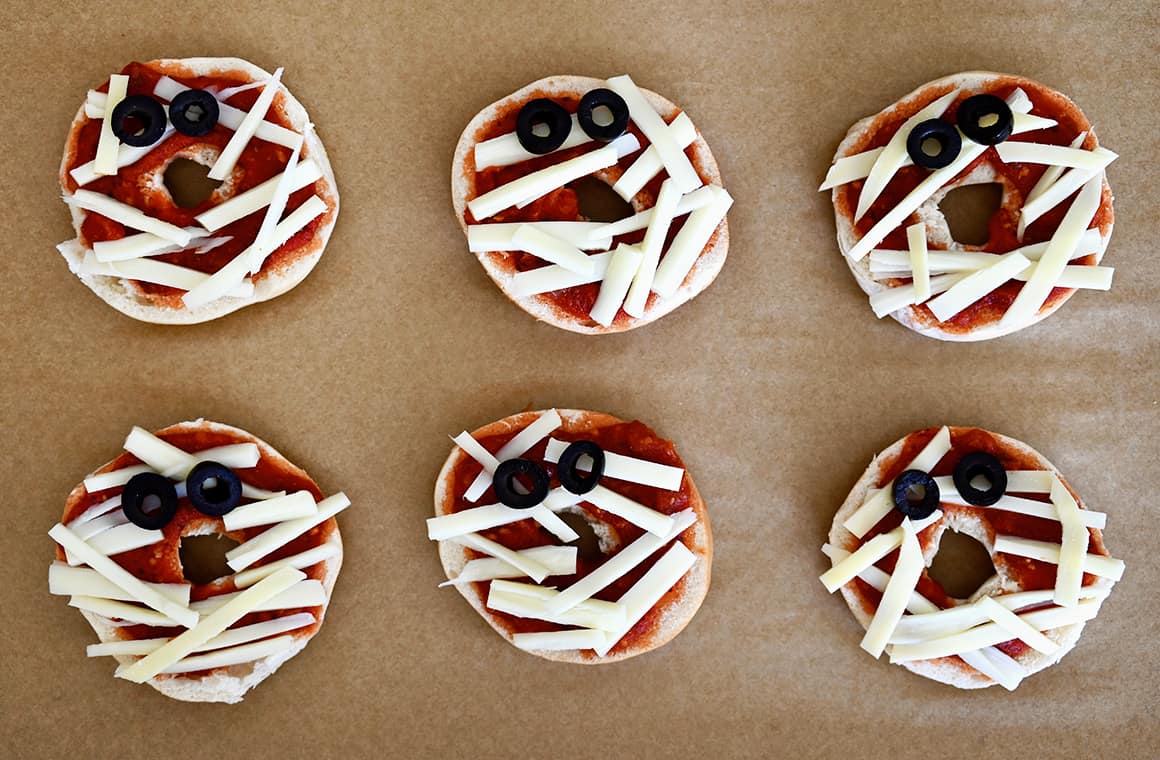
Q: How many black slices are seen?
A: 12